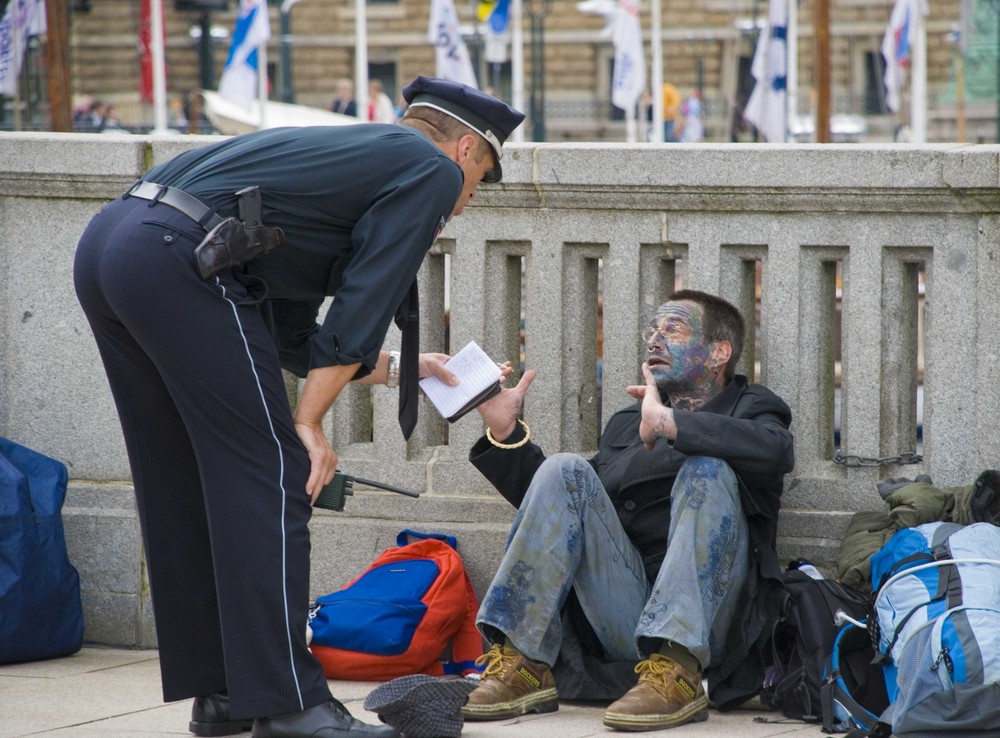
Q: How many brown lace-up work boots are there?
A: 2